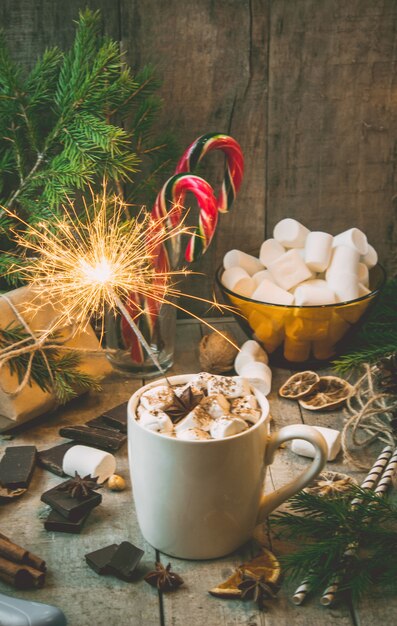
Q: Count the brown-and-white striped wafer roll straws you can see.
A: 2